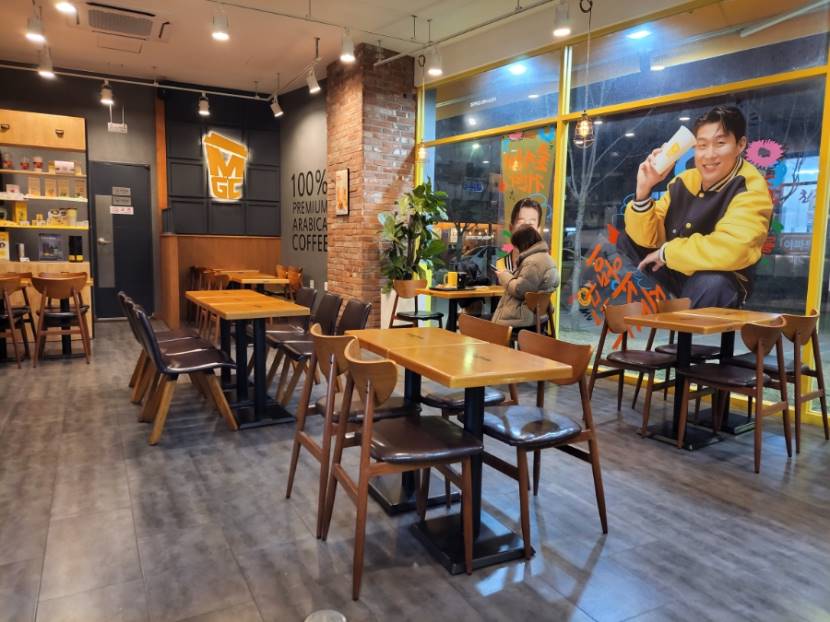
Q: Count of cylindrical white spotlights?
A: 11